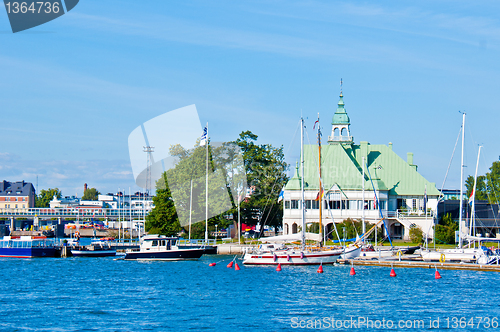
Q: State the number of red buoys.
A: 8